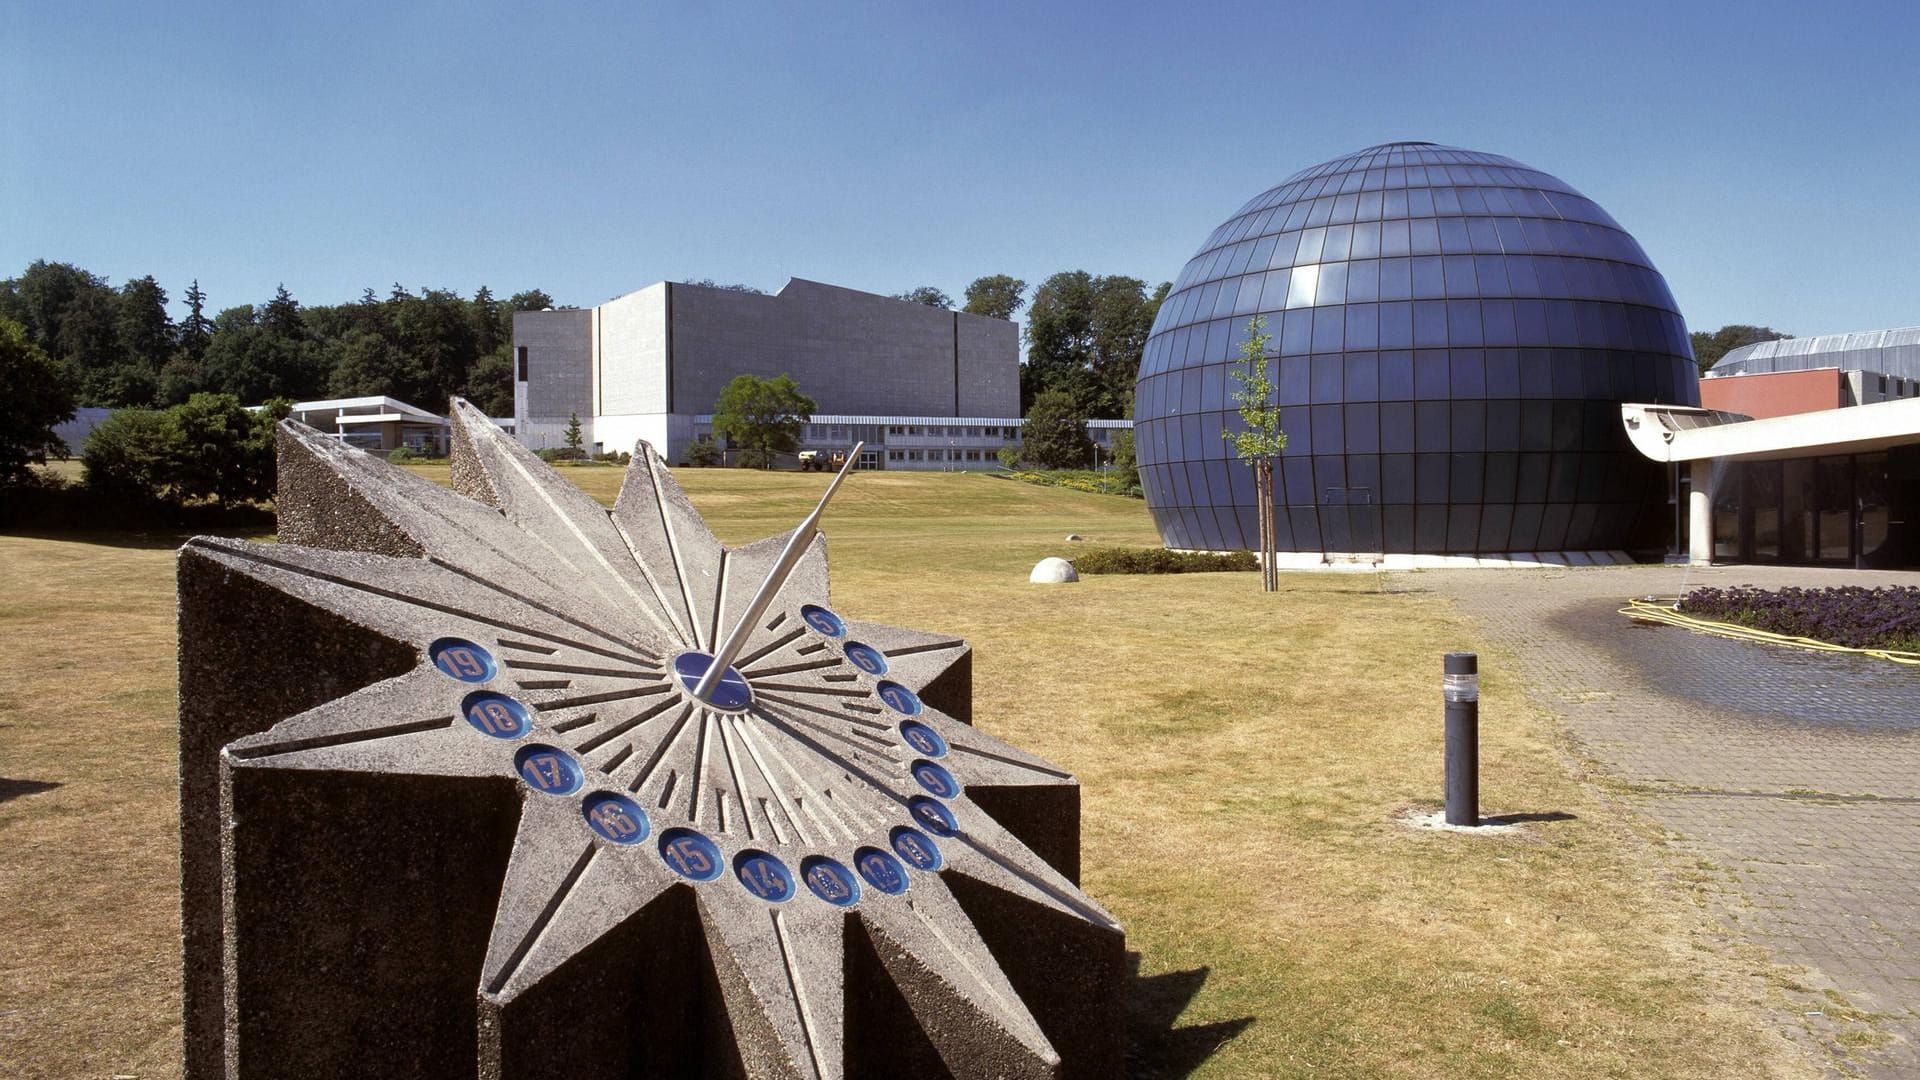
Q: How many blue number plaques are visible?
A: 15